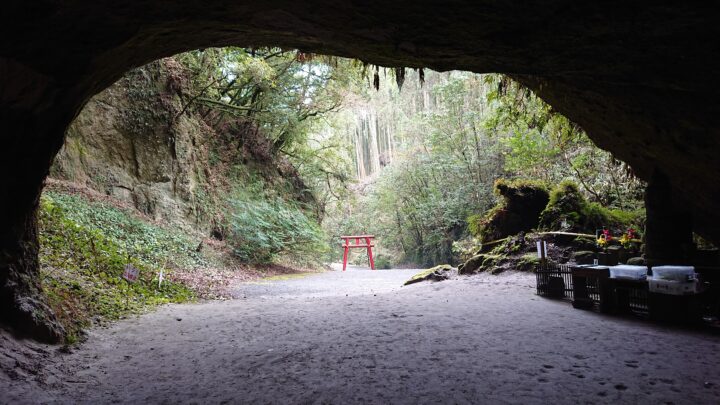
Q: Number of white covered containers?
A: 2